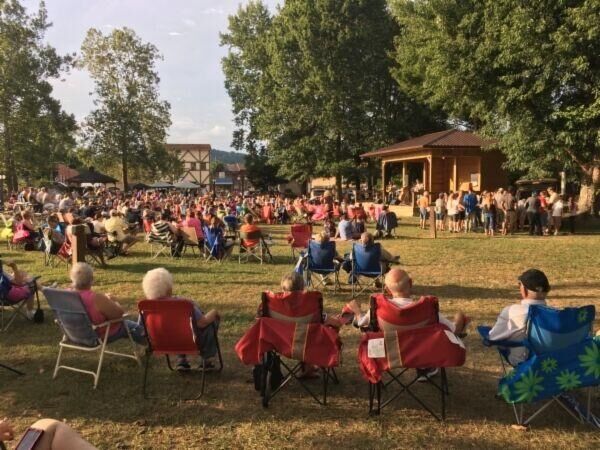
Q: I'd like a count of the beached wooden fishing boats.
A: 0